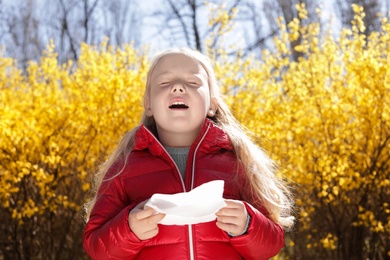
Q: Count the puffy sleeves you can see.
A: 2